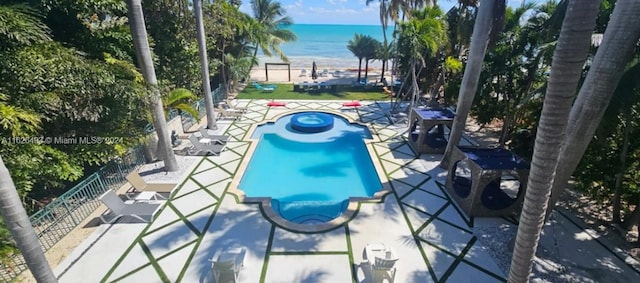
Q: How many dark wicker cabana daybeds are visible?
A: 2